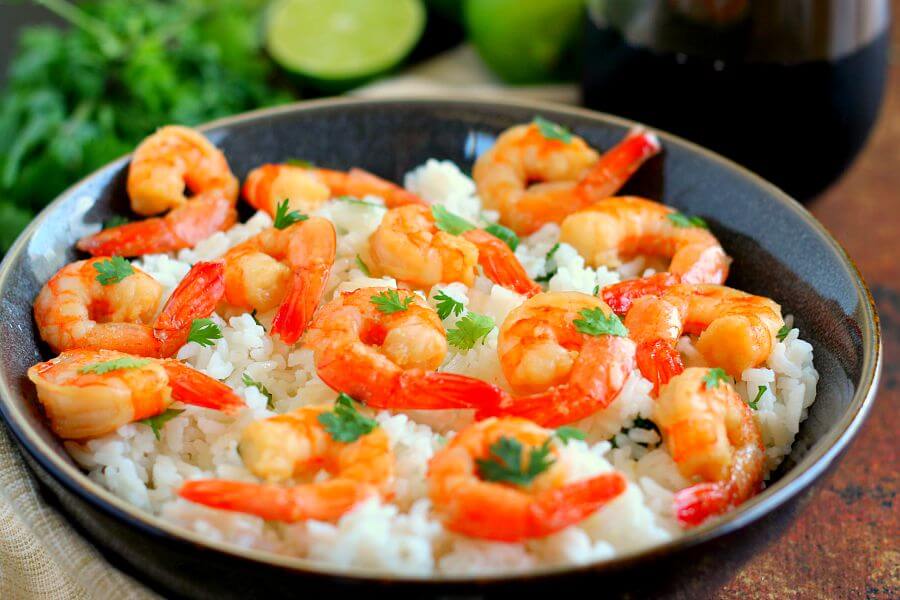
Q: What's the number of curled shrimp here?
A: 14